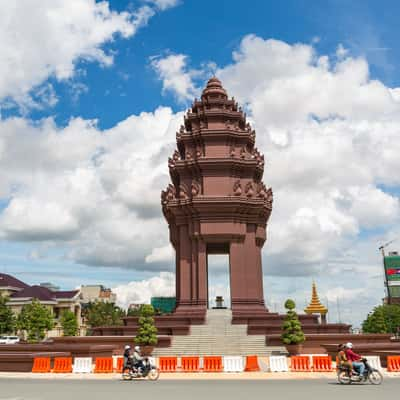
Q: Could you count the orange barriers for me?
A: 12